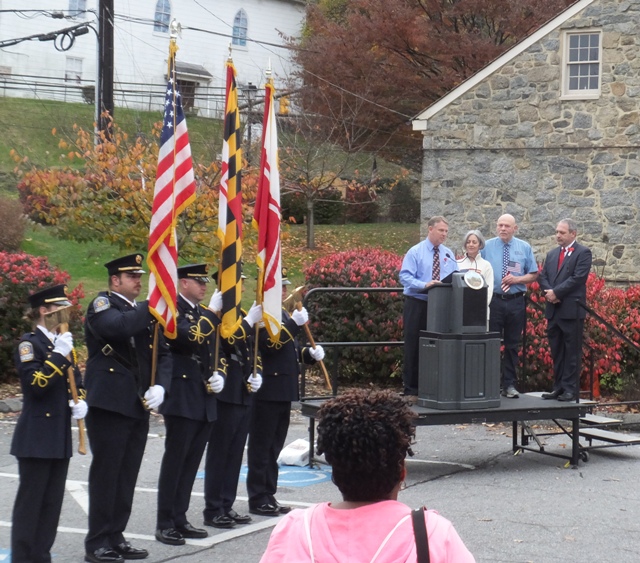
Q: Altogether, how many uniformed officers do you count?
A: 5